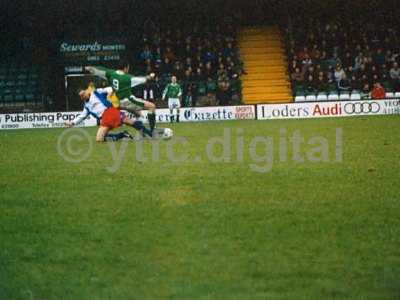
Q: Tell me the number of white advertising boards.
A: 3